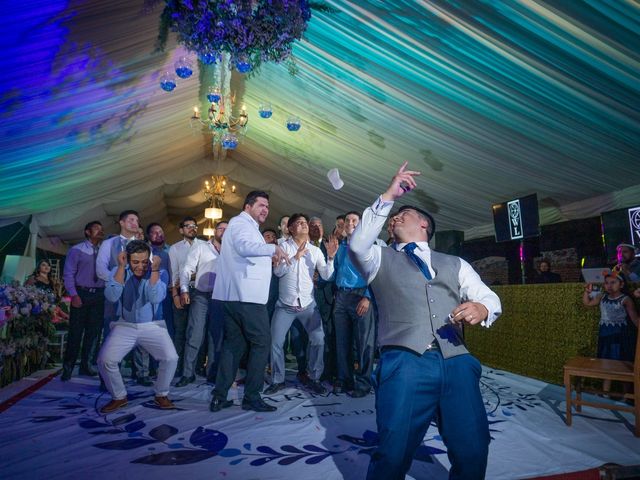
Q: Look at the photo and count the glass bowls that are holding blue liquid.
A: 8